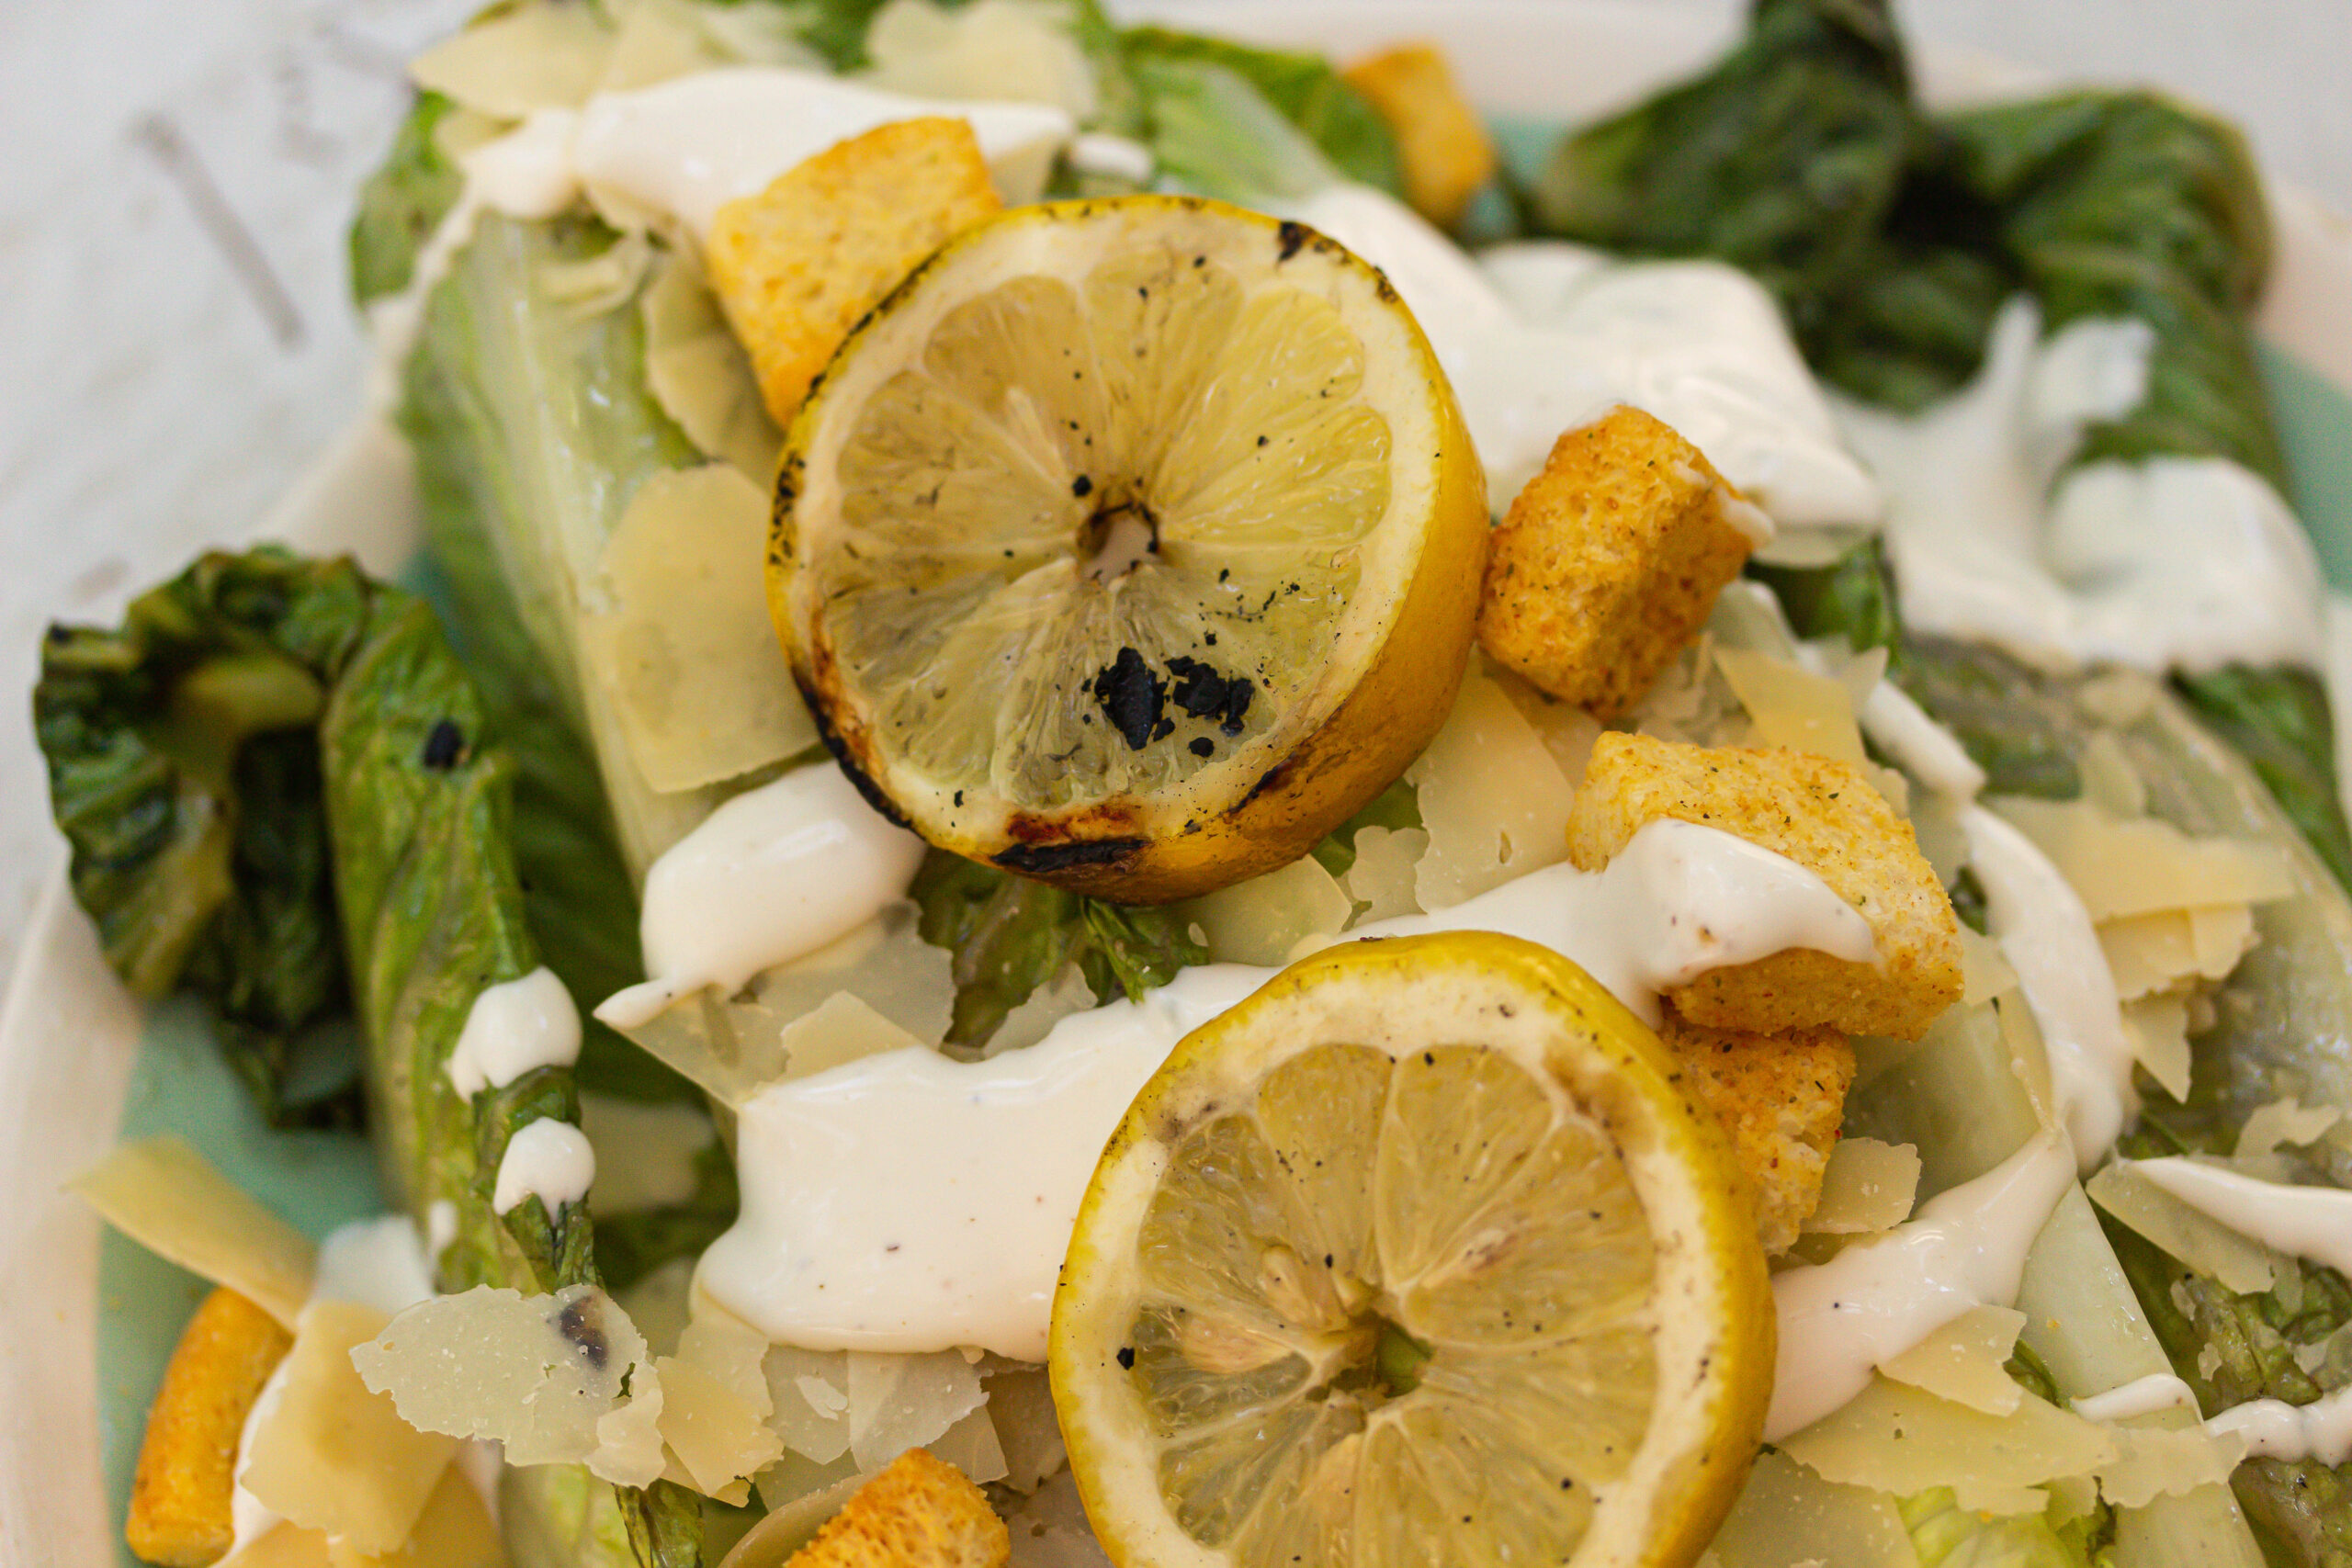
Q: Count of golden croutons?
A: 7